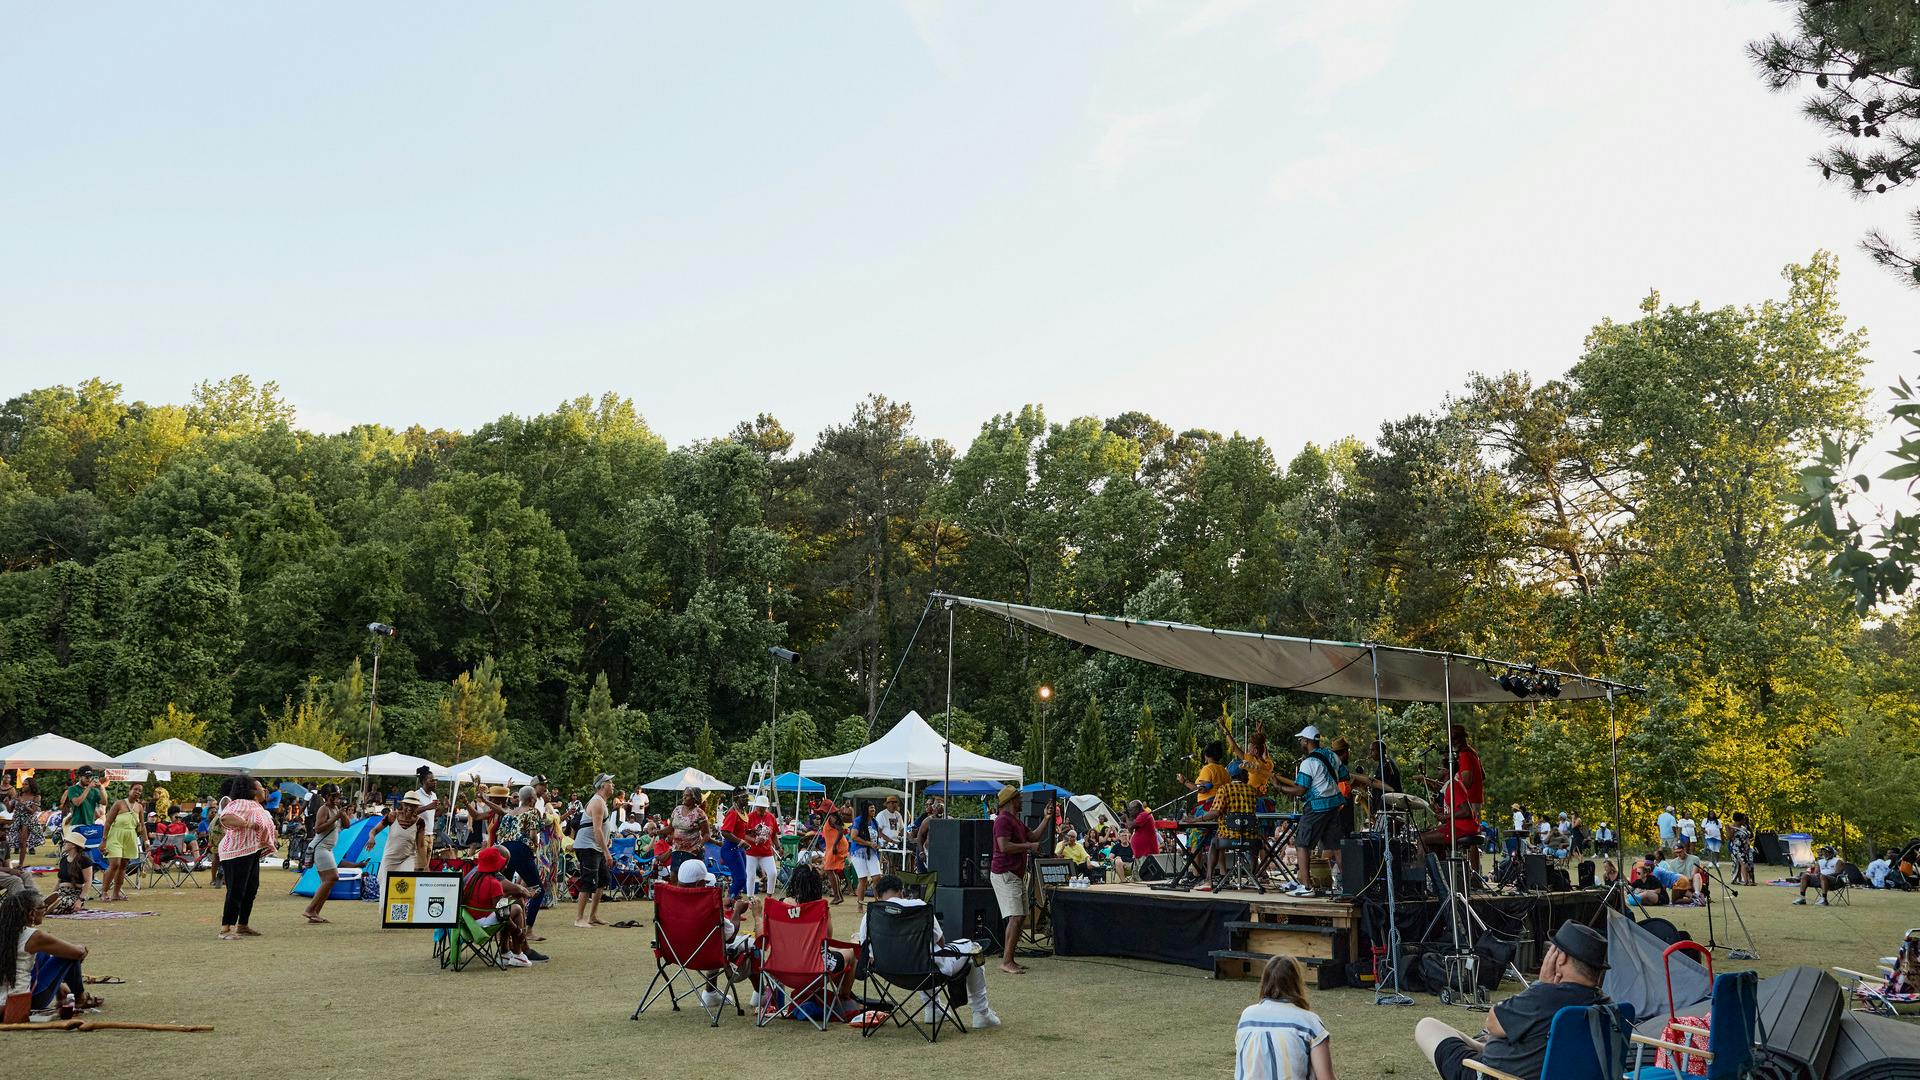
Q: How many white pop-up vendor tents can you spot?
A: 7